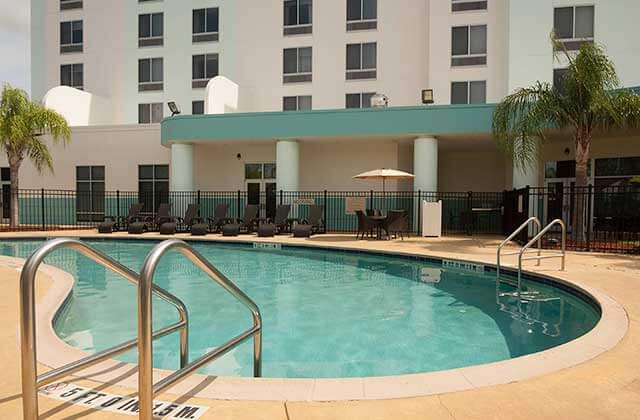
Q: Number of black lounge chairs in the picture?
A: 7